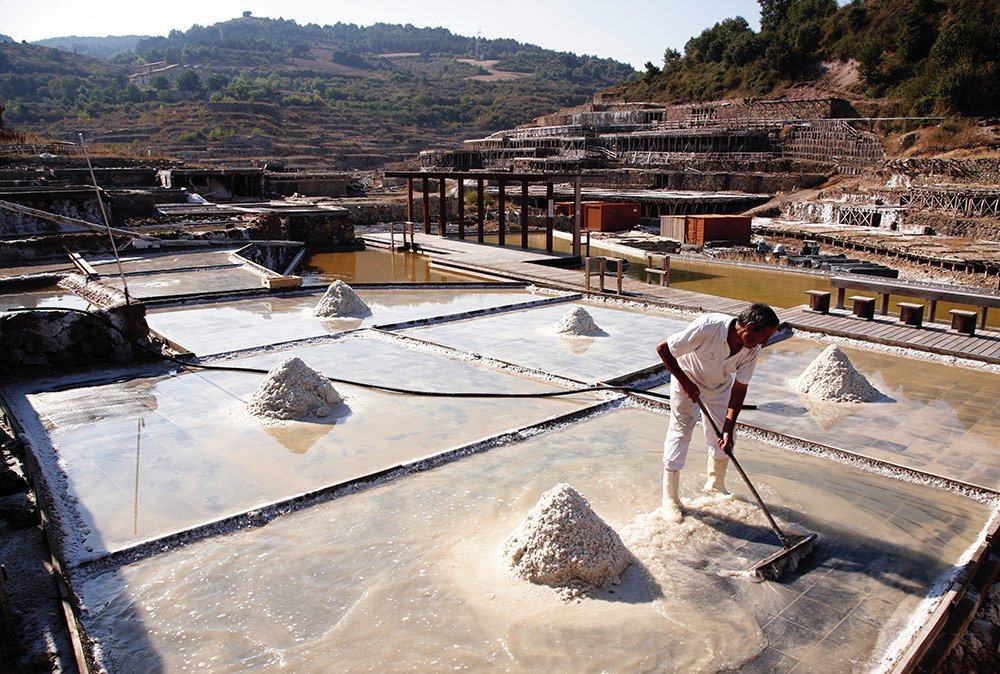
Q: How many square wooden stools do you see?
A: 4